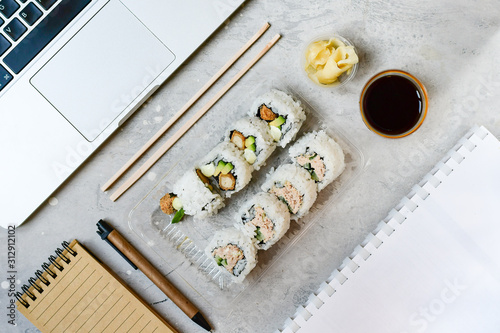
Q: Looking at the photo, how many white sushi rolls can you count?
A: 8